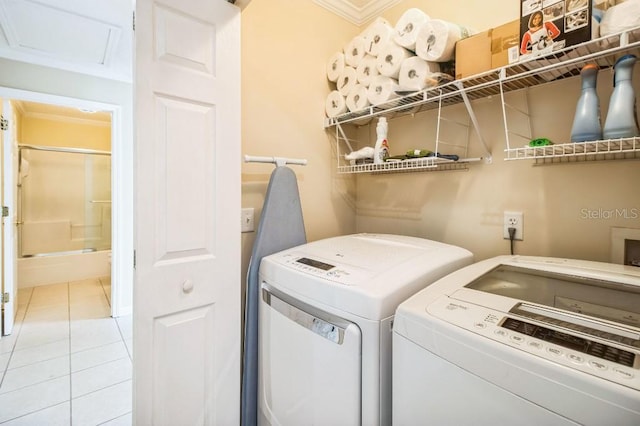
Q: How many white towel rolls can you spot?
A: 12